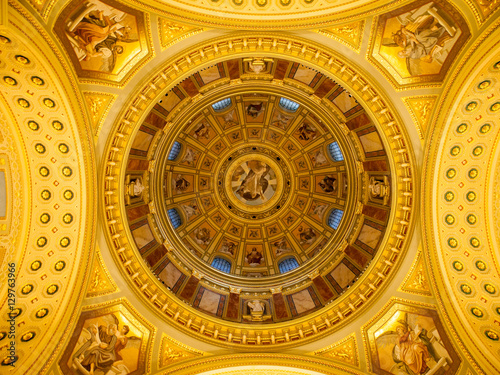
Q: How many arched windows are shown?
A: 8